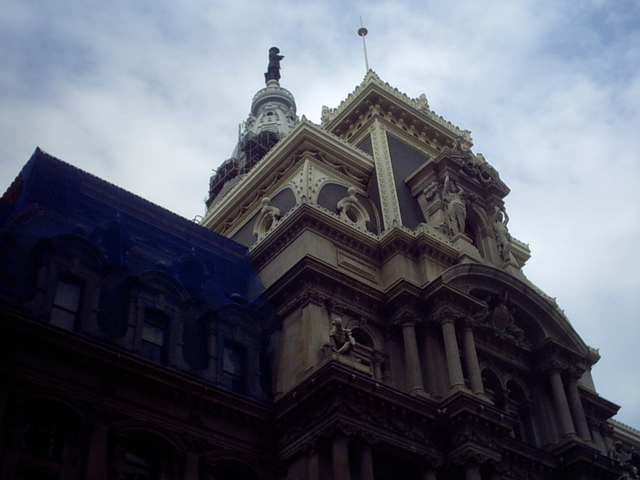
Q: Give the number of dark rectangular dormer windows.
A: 3